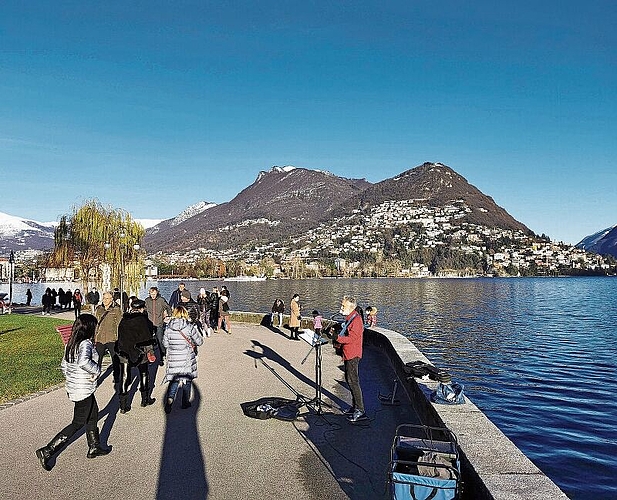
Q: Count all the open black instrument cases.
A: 1